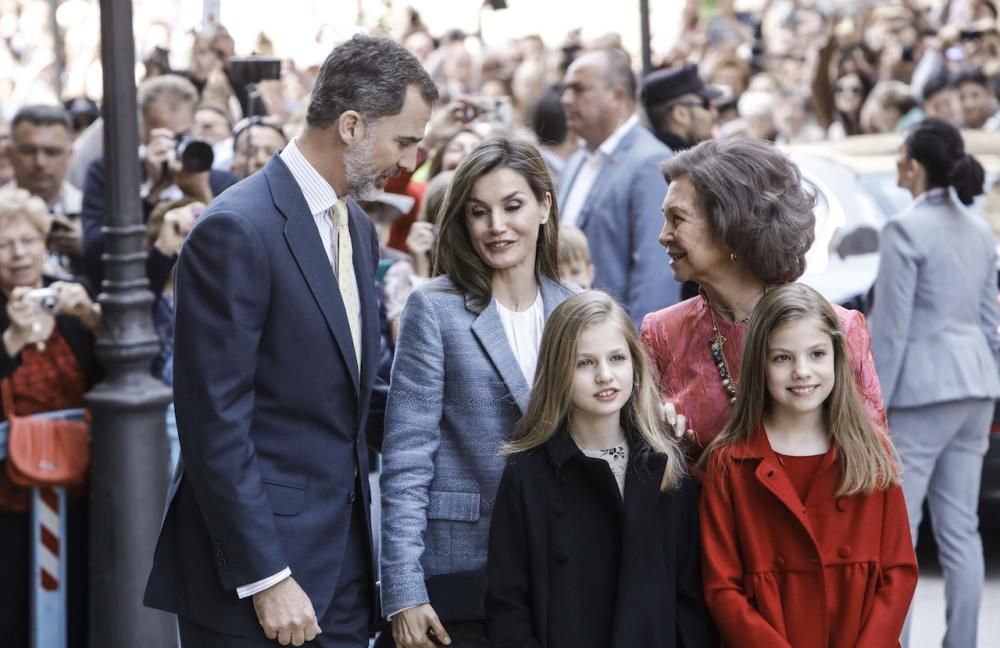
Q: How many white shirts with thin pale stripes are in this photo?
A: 1